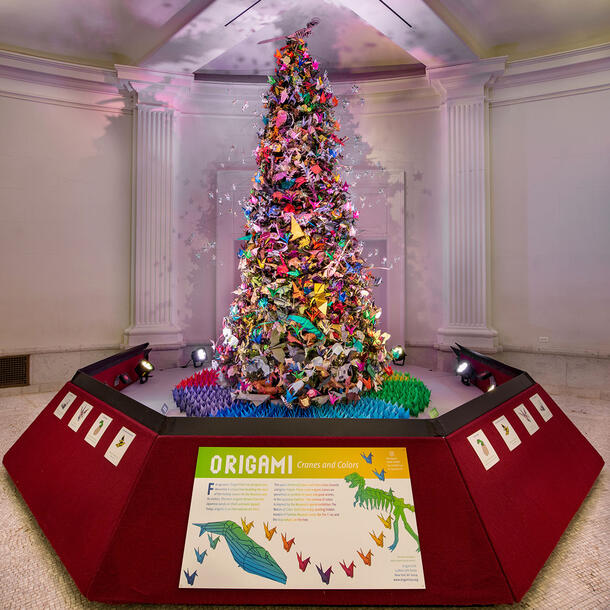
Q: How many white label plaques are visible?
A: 8